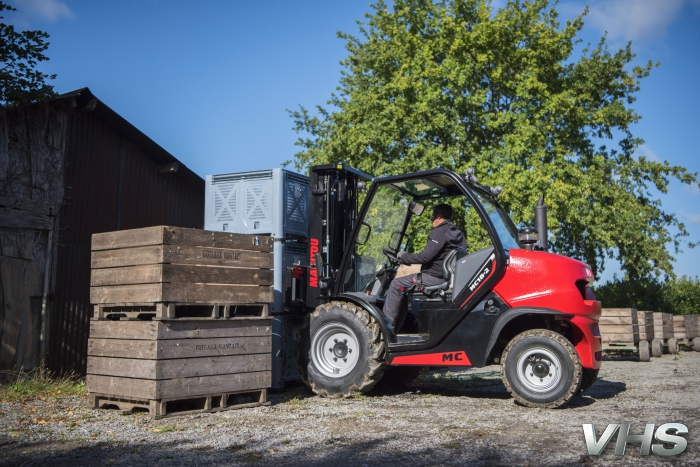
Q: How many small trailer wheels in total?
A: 4